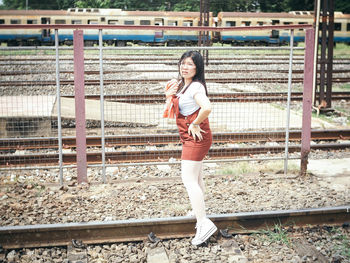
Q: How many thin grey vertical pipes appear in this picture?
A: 3